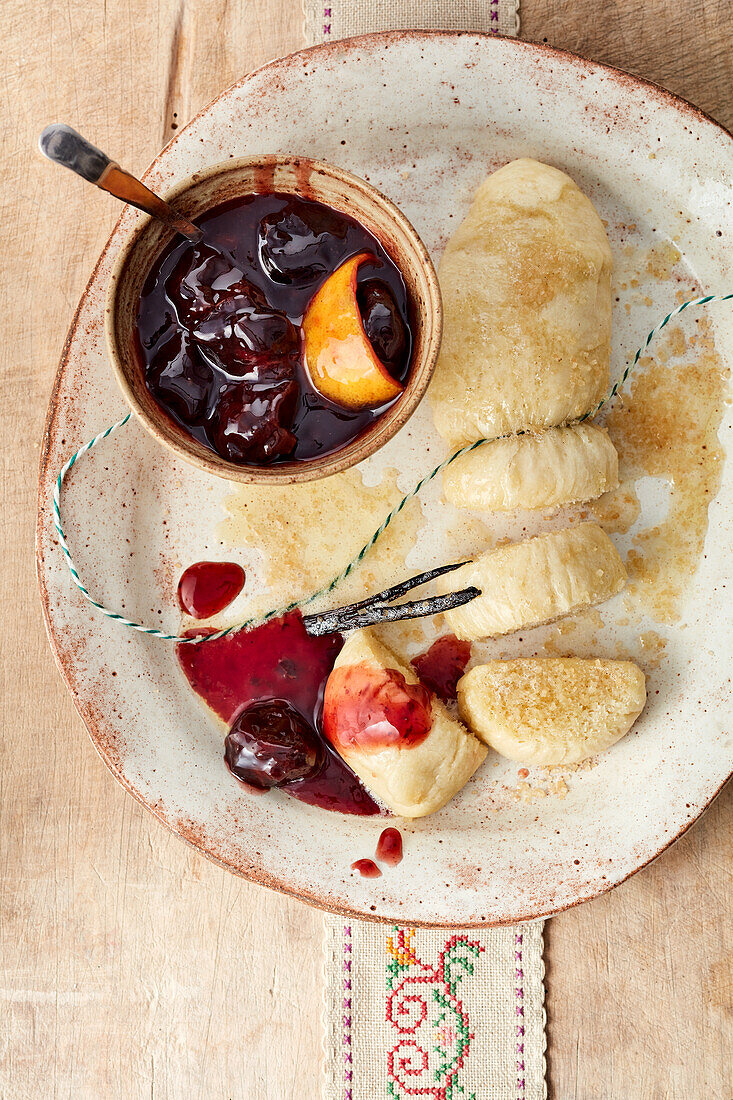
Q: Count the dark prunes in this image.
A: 7